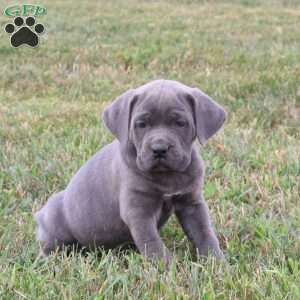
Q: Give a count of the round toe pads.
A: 4